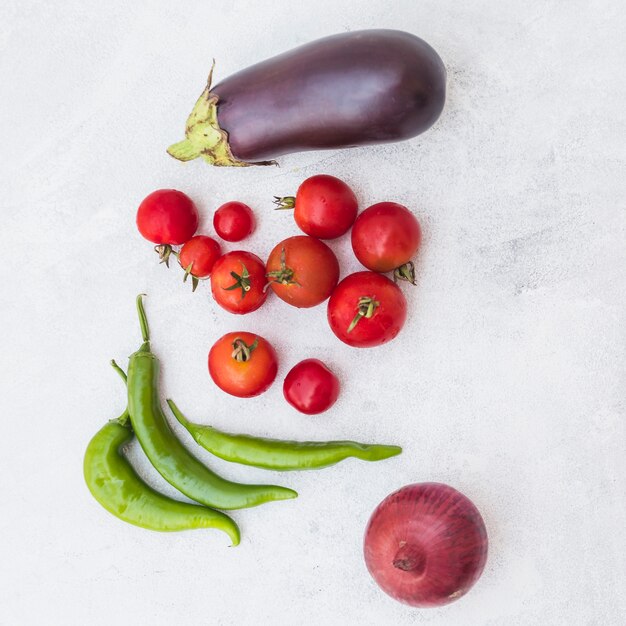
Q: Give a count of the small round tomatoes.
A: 10